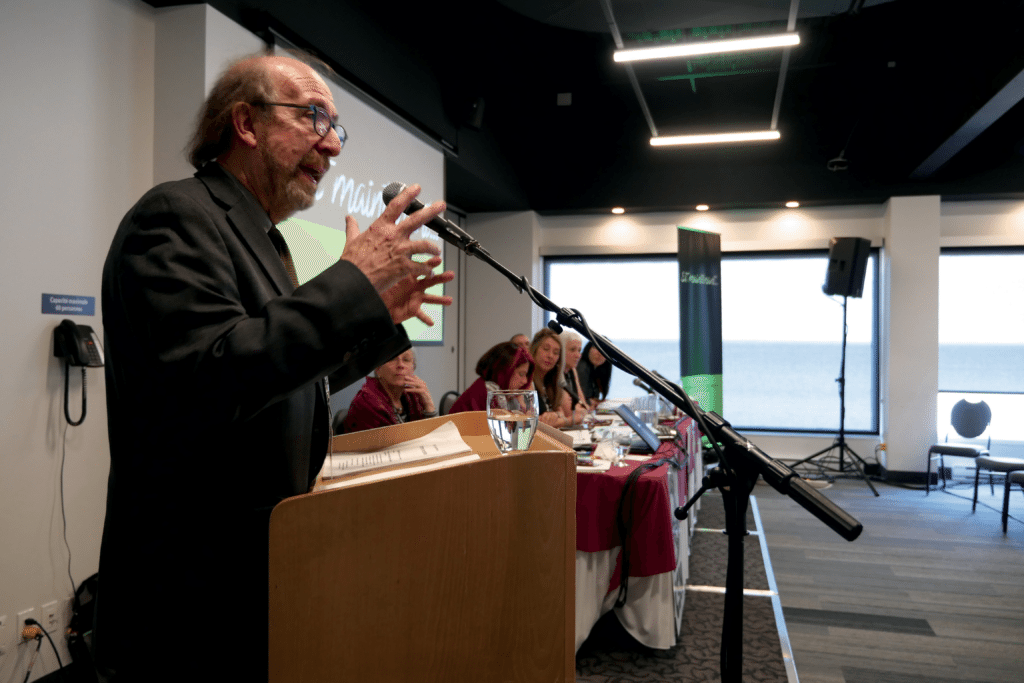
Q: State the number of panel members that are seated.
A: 6